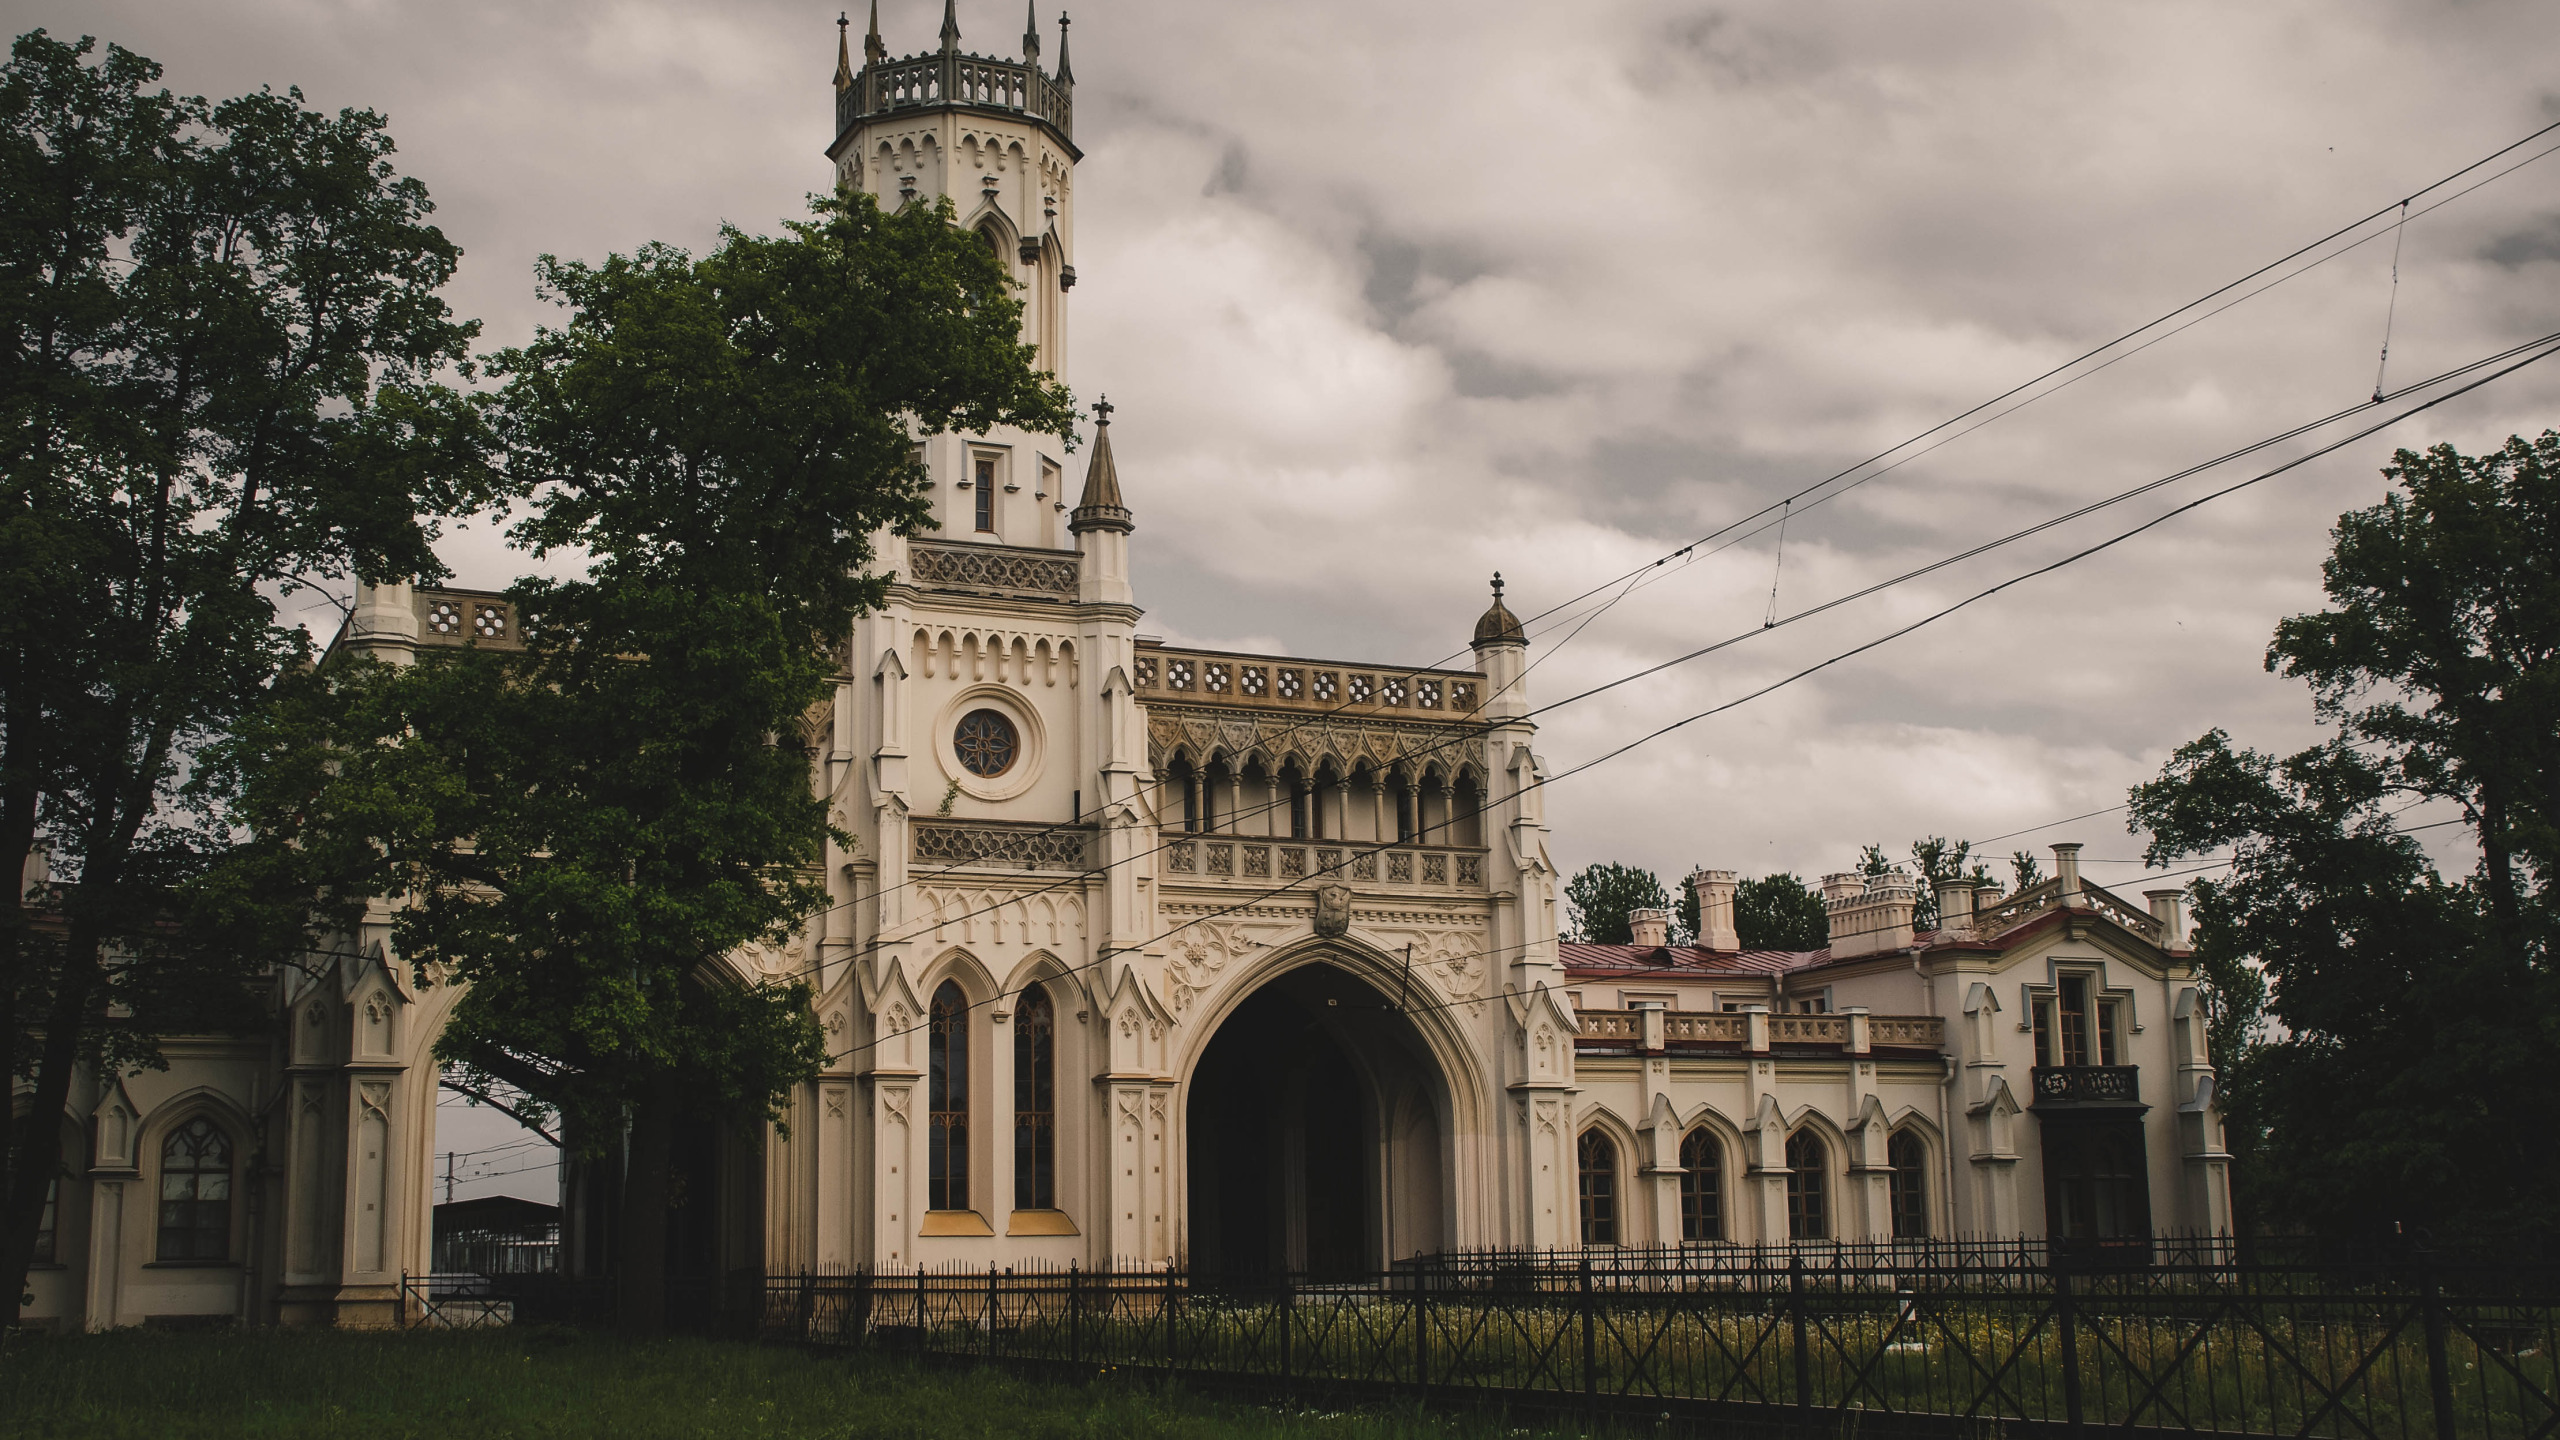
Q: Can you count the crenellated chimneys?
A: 5